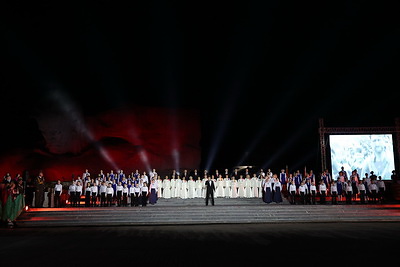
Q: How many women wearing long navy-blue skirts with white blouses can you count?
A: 3